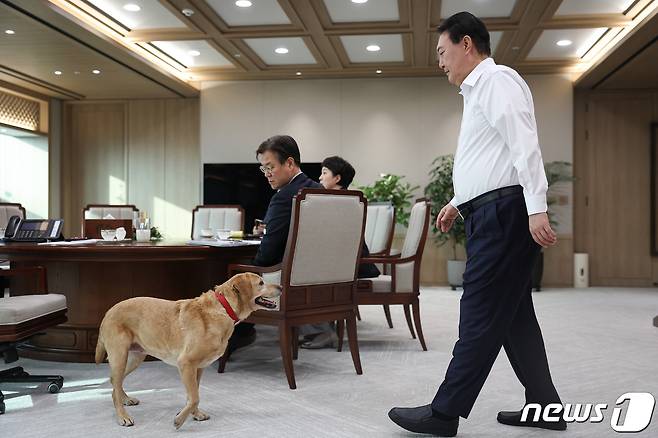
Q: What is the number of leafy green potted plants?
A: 3